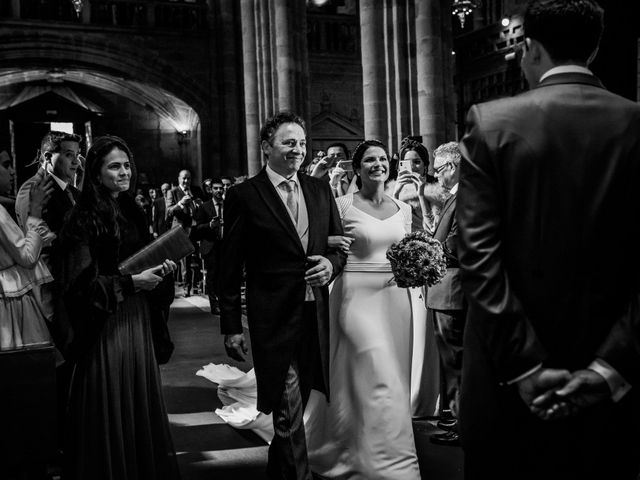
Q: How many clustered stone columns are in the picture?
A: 2